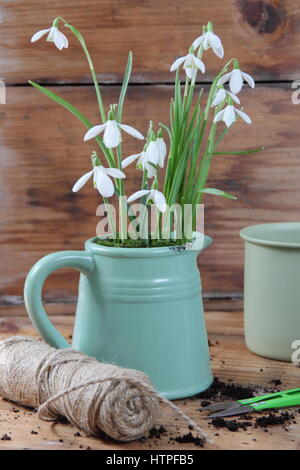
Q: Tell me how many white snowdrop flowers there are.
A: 12